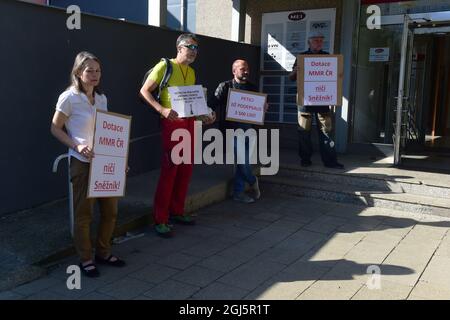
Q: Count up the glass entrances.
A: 1